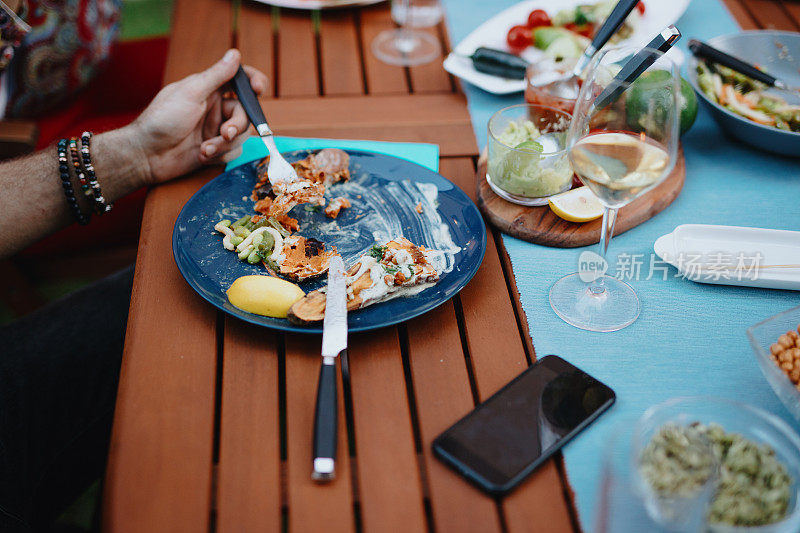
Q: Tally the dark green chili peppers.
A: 1